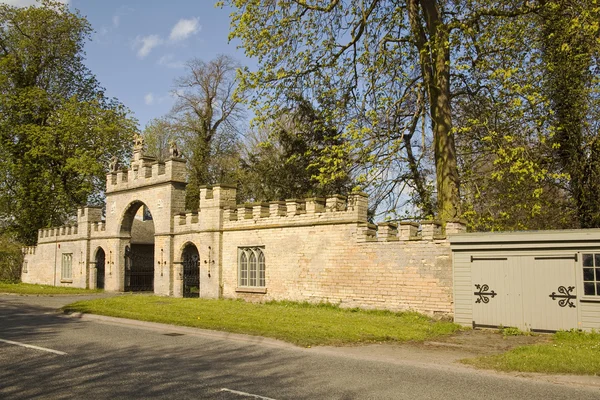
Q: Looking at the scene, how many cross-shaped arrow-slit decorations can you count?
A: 4